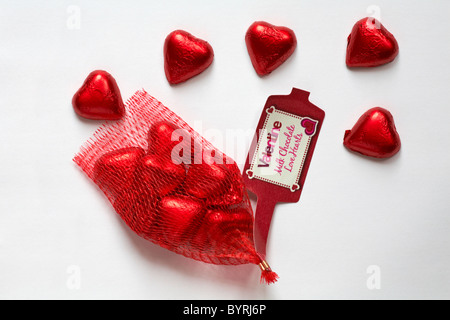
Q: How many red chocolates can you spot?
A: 11